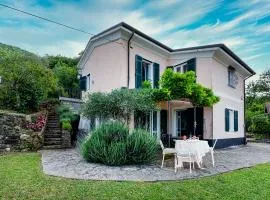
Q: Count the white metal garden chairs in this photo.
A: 3